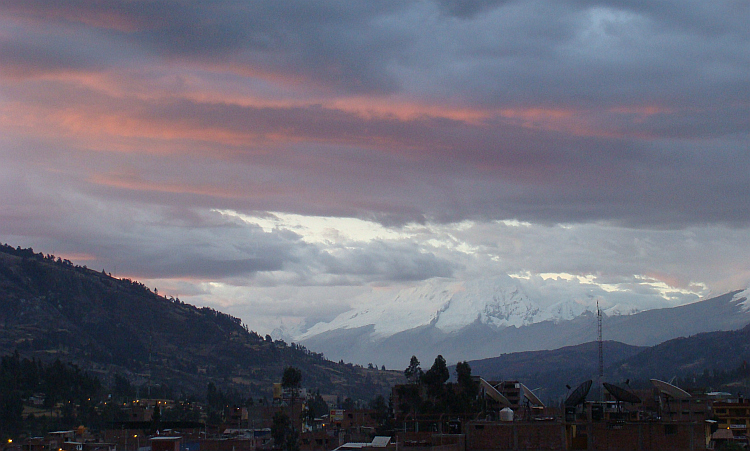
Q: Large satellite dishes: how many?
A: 5